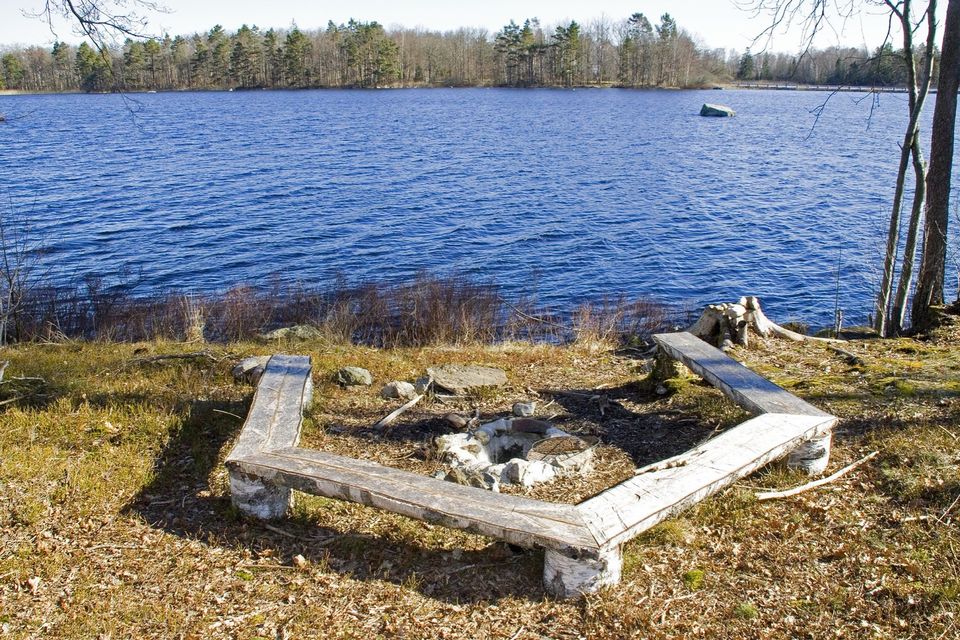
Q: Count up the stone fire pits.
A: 1